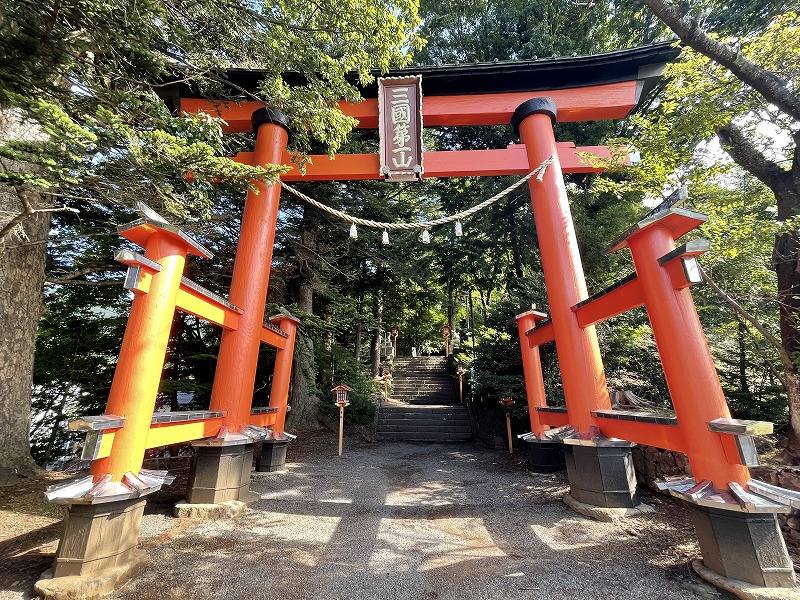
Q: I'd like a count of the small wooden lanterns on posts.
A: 6